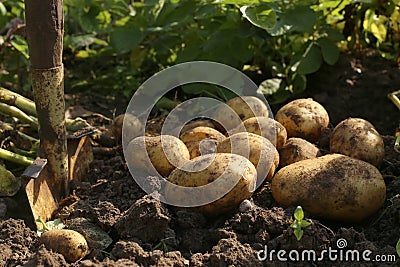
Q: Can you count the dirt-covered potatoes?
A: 13